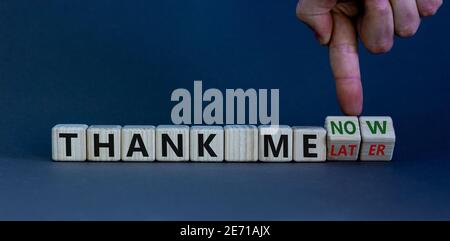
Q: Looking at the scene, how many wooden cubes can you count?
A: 10